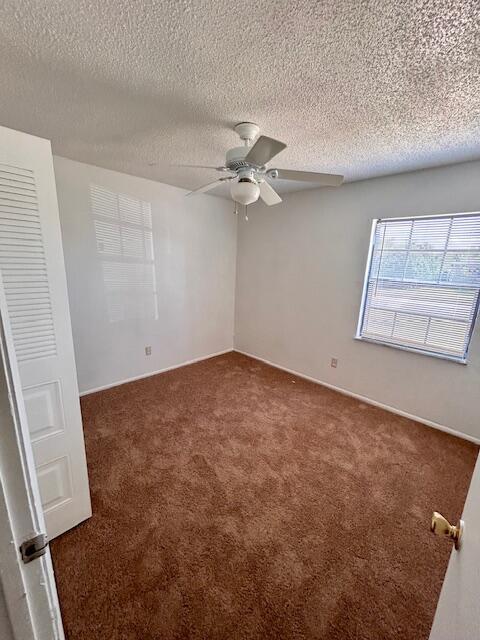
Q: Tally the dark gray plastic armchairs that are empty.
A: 0